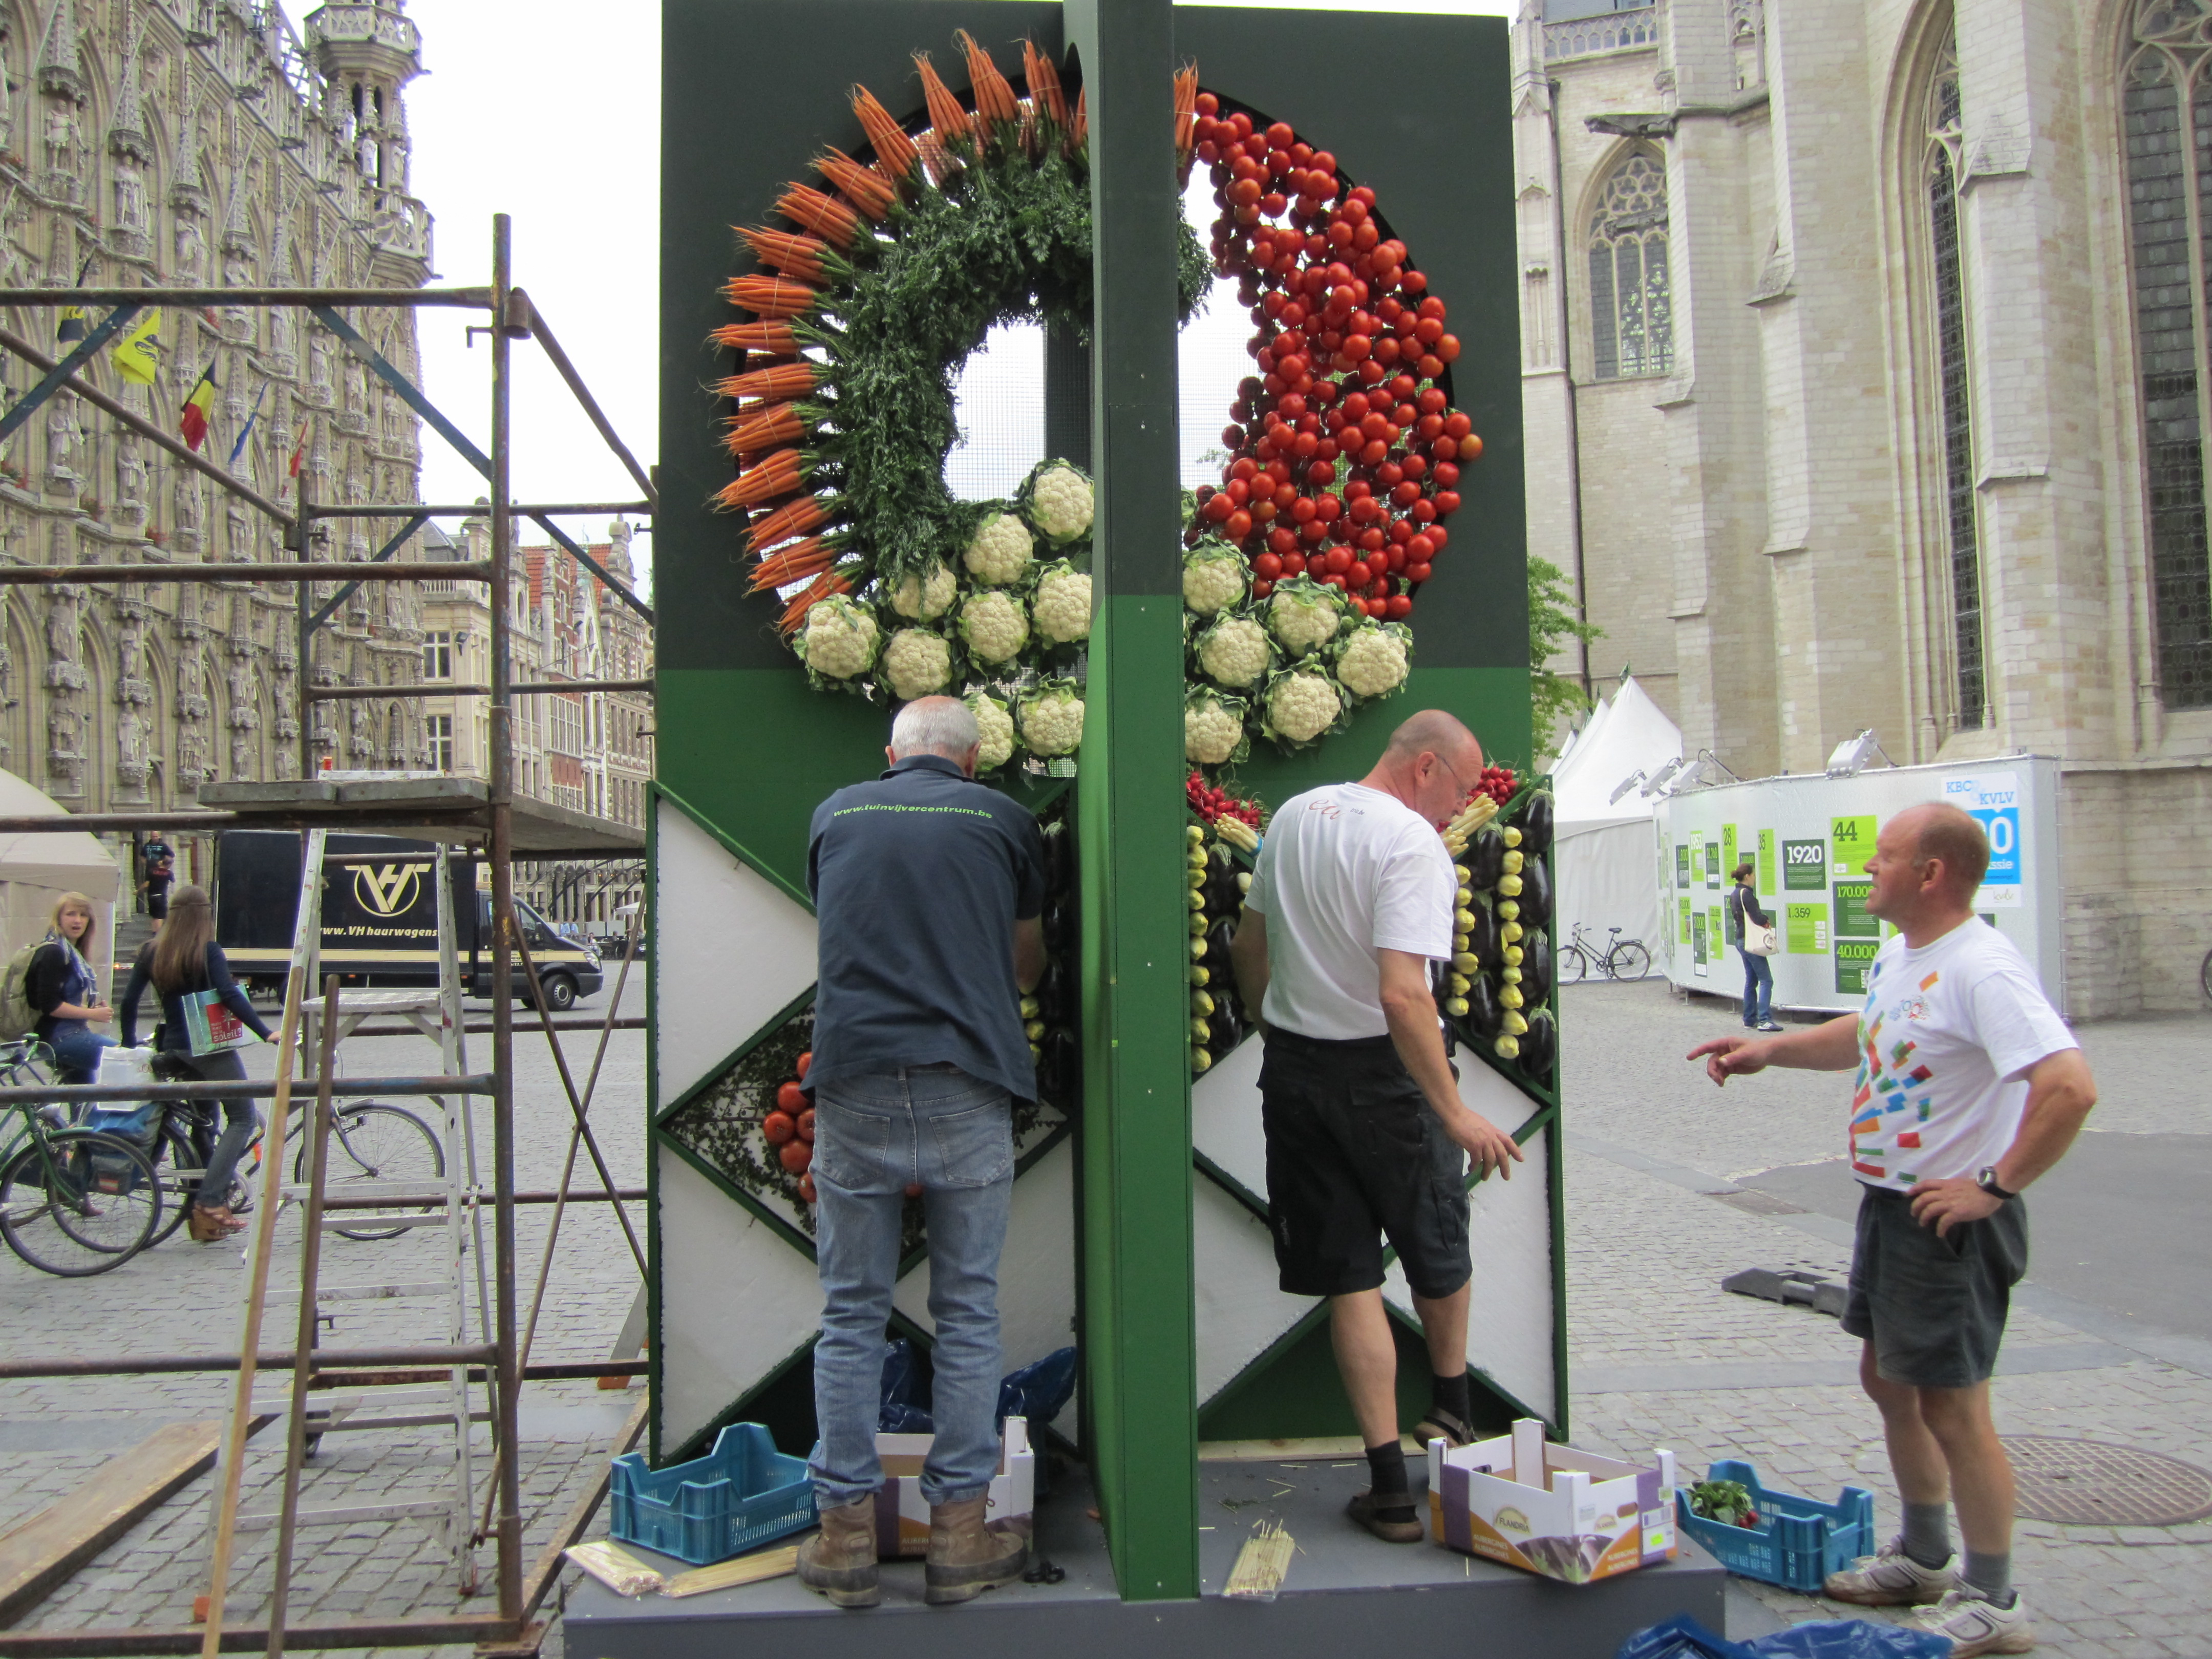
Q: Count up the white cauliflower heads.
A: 15